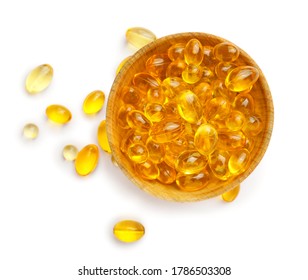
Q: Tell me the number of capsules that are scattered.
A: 11